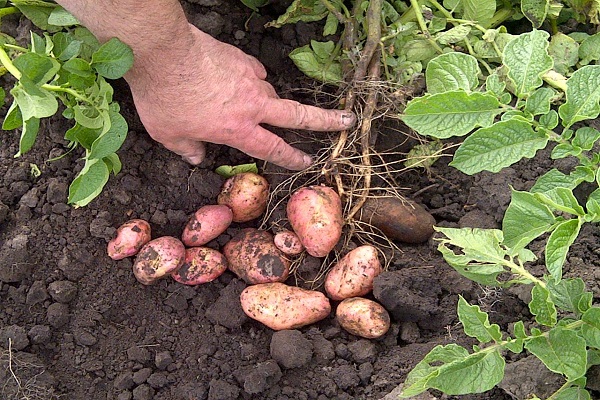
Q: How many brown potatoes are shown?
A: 1